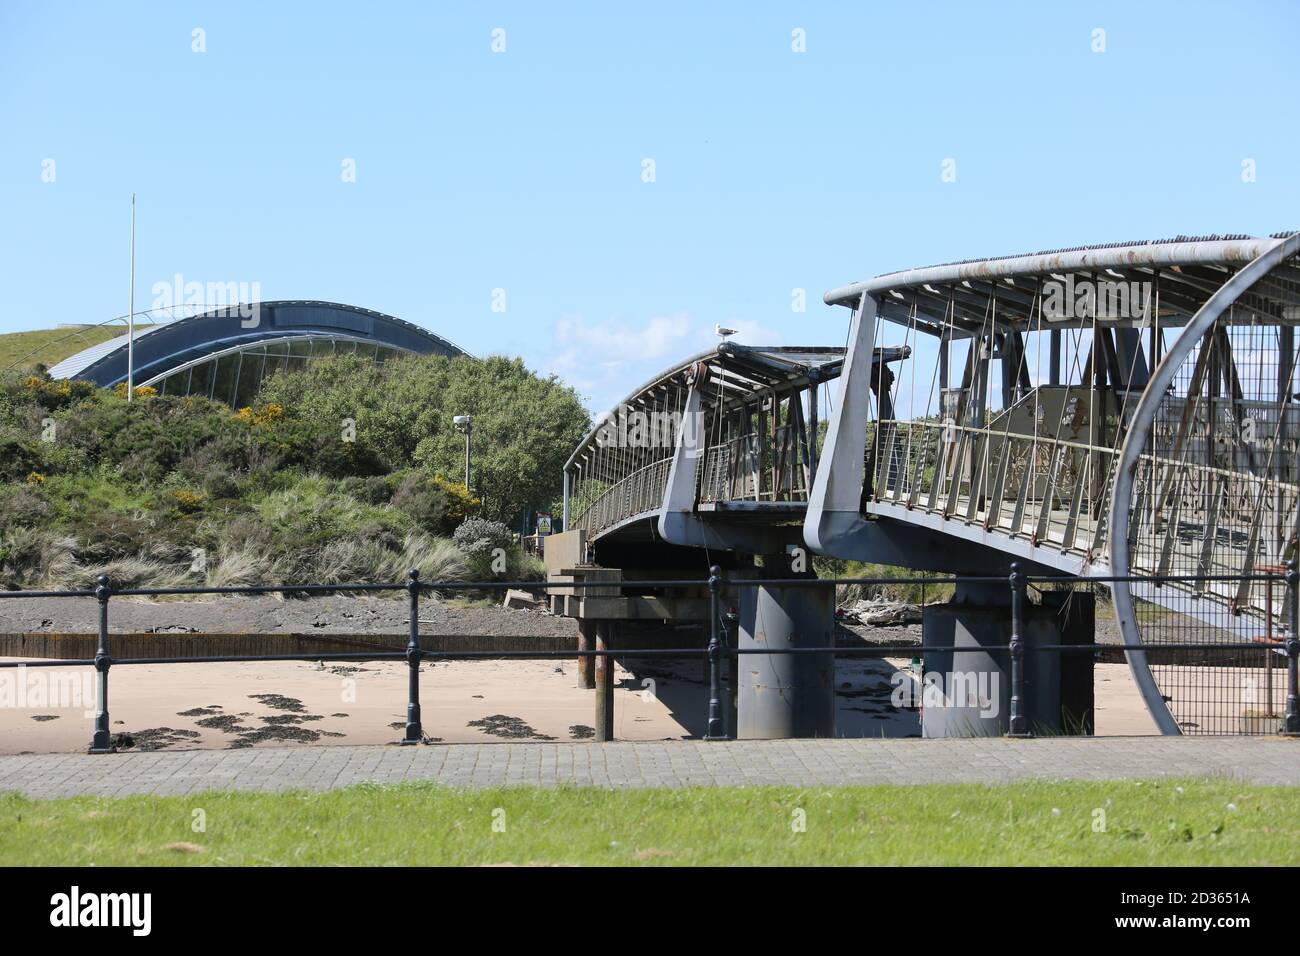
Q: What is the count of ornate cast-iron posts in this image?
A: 5